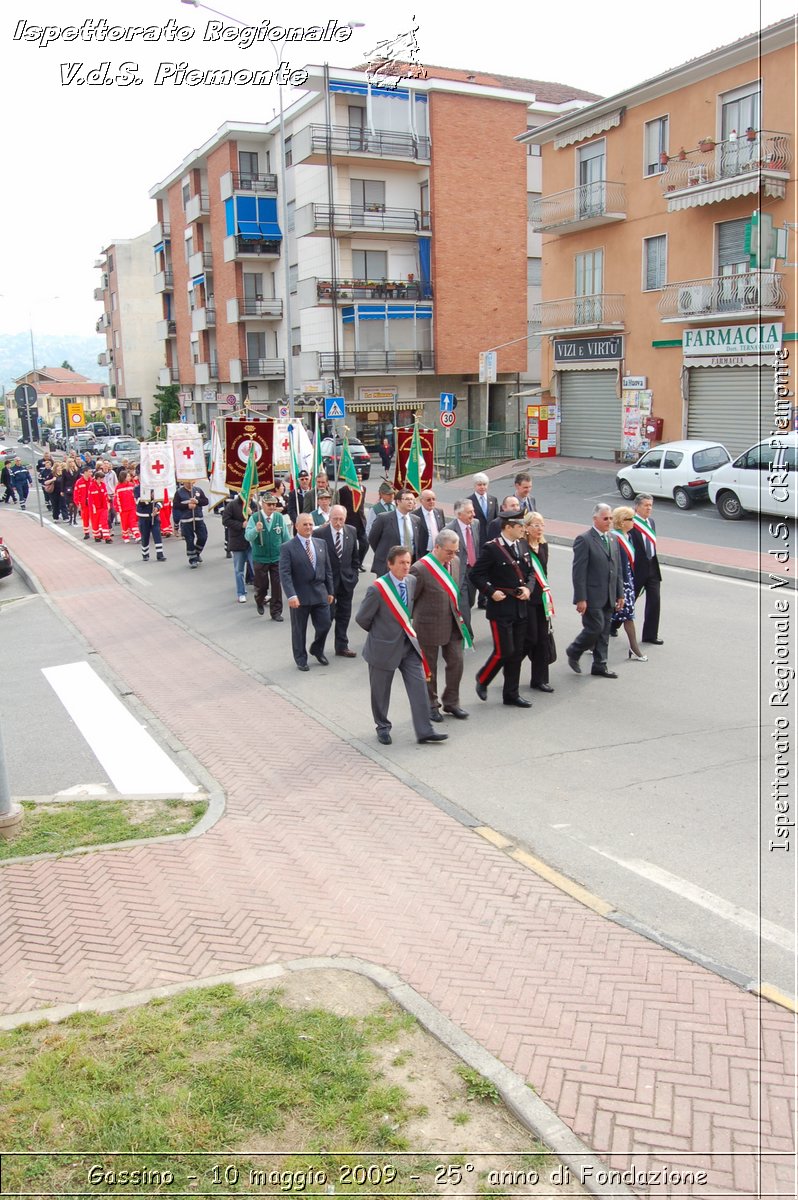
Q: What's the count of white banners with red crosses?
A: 3